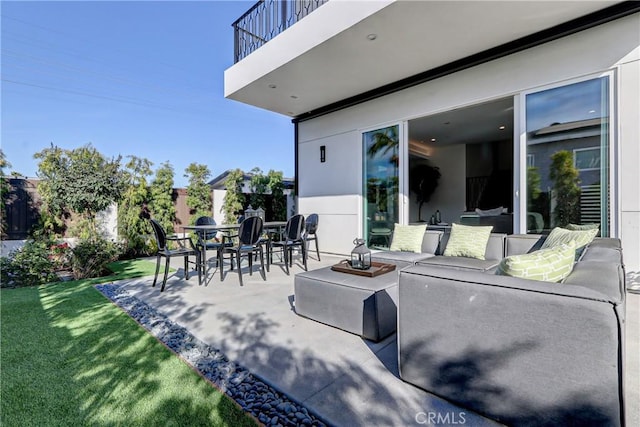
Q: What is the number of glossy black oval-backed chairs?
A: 6